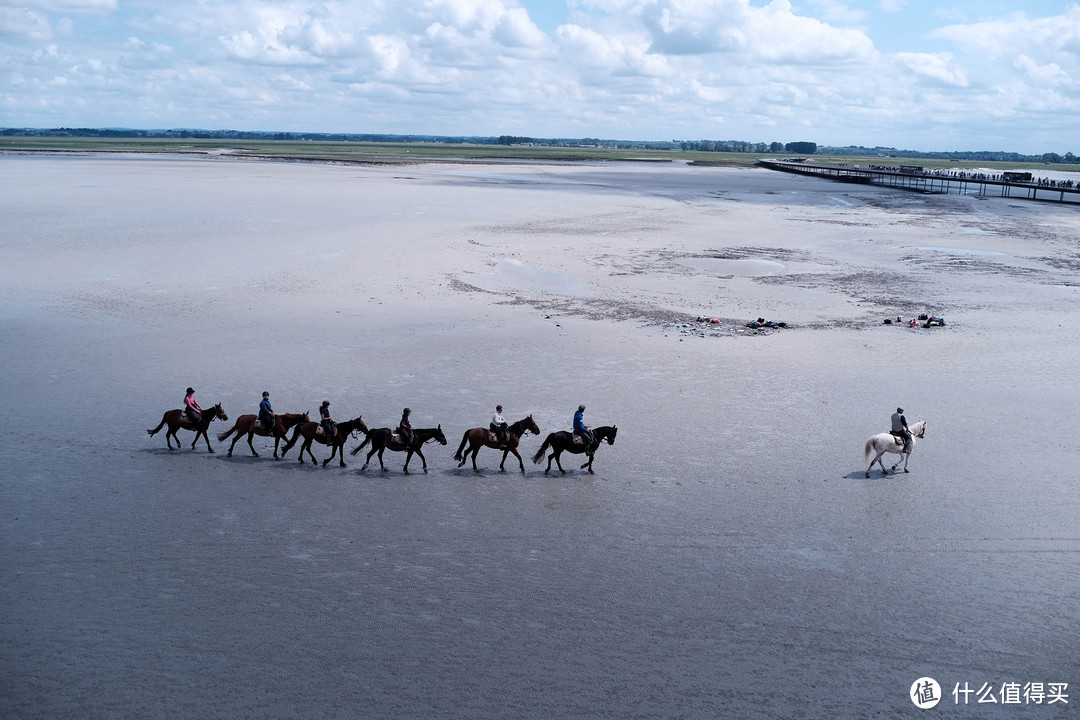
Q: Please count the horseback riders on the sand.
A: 7